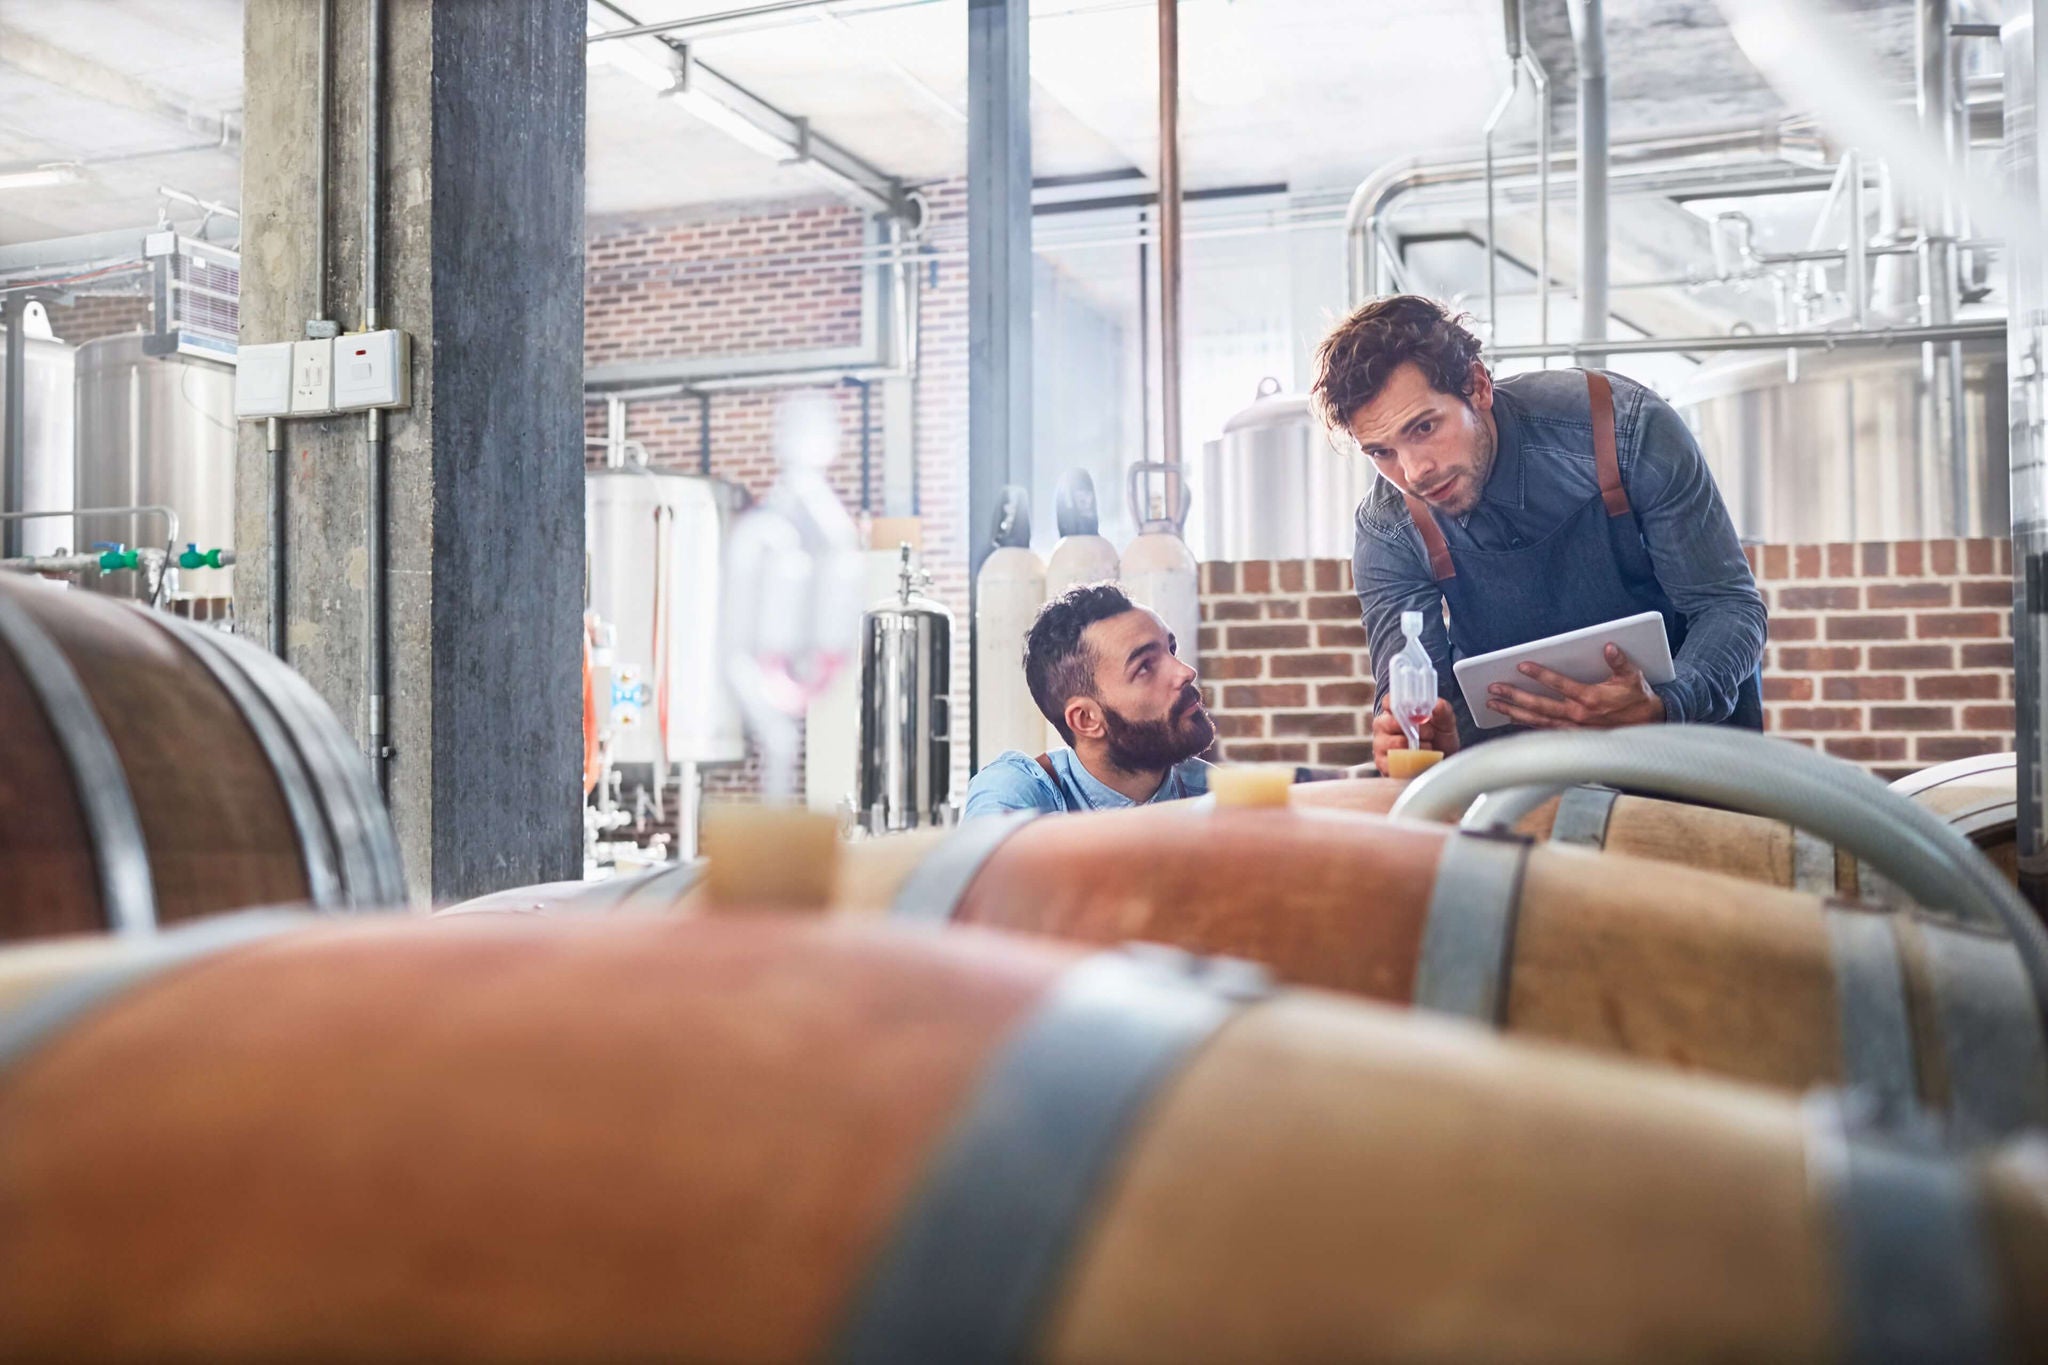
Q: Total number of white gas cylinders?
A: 3